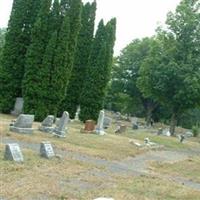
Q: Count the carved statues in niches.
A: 0